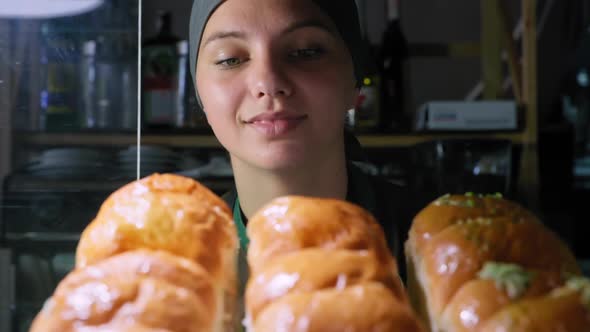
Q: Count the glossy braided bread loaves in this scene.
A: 3